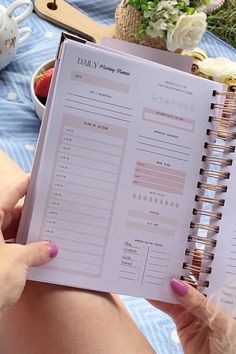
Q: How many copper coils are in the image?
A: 15